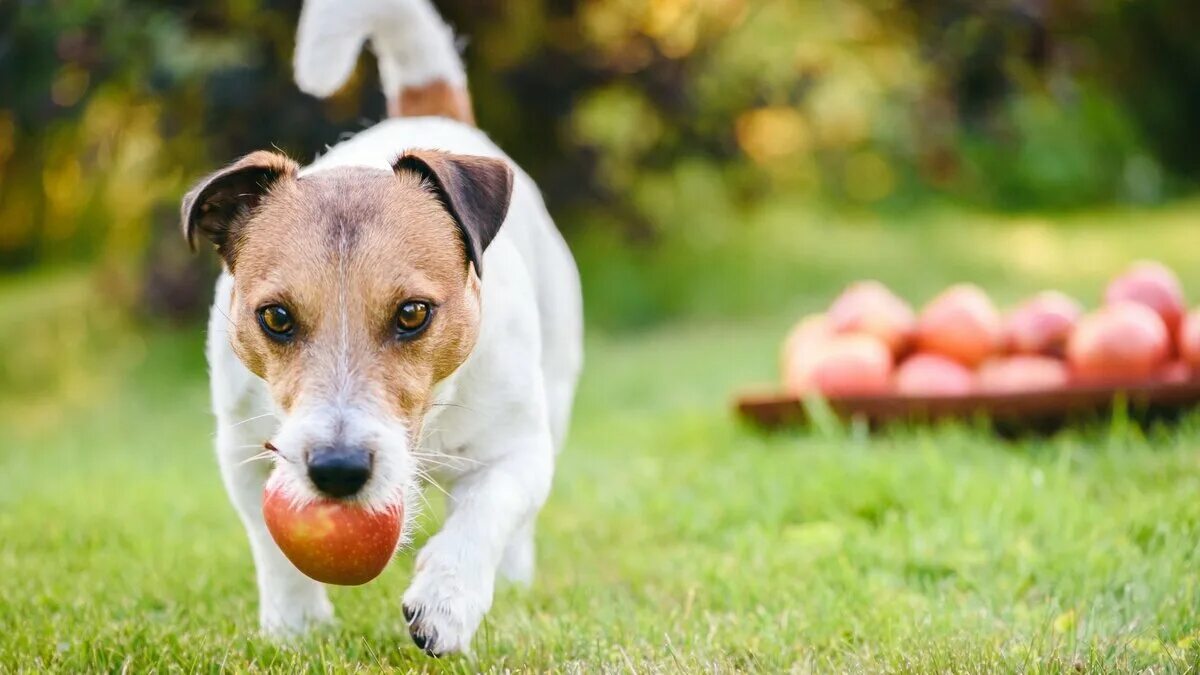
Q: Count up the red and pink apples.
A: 12